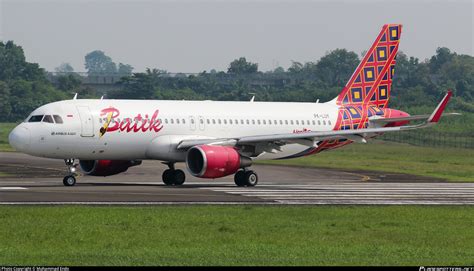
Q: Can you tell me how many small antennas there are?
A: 4